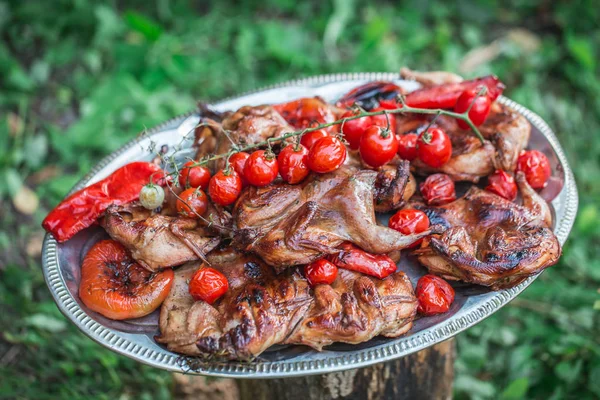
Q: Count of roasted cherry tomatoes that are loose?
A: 7